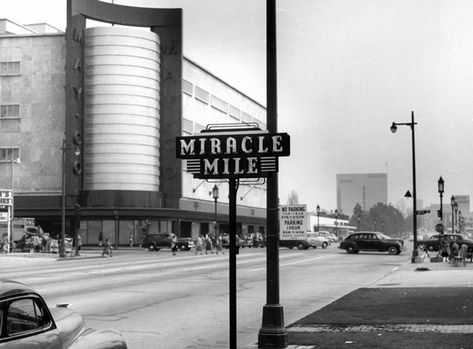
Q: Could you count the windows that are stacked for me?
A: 3